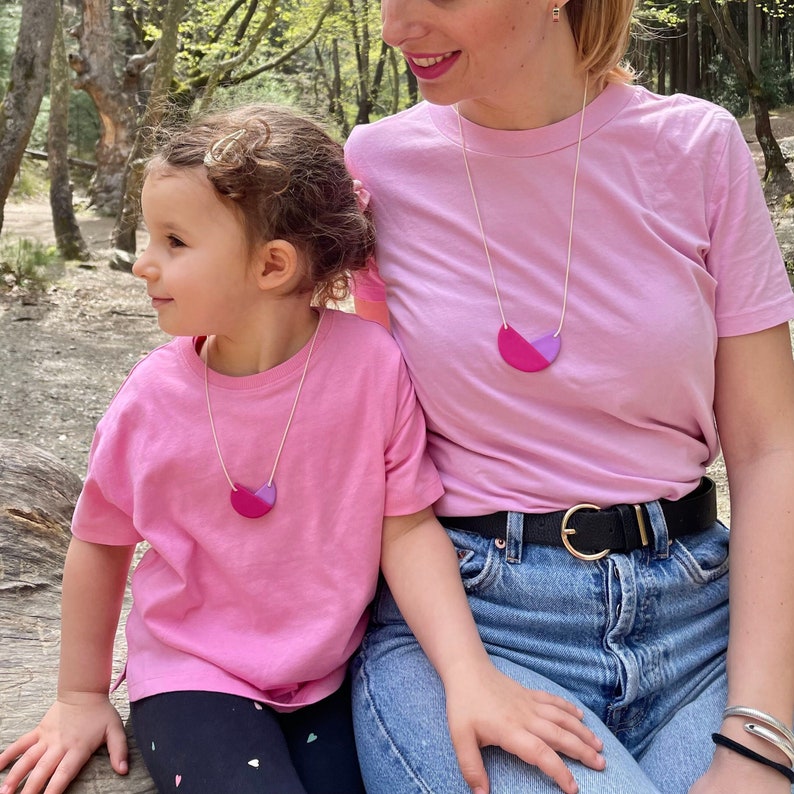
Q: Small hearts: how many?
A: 5